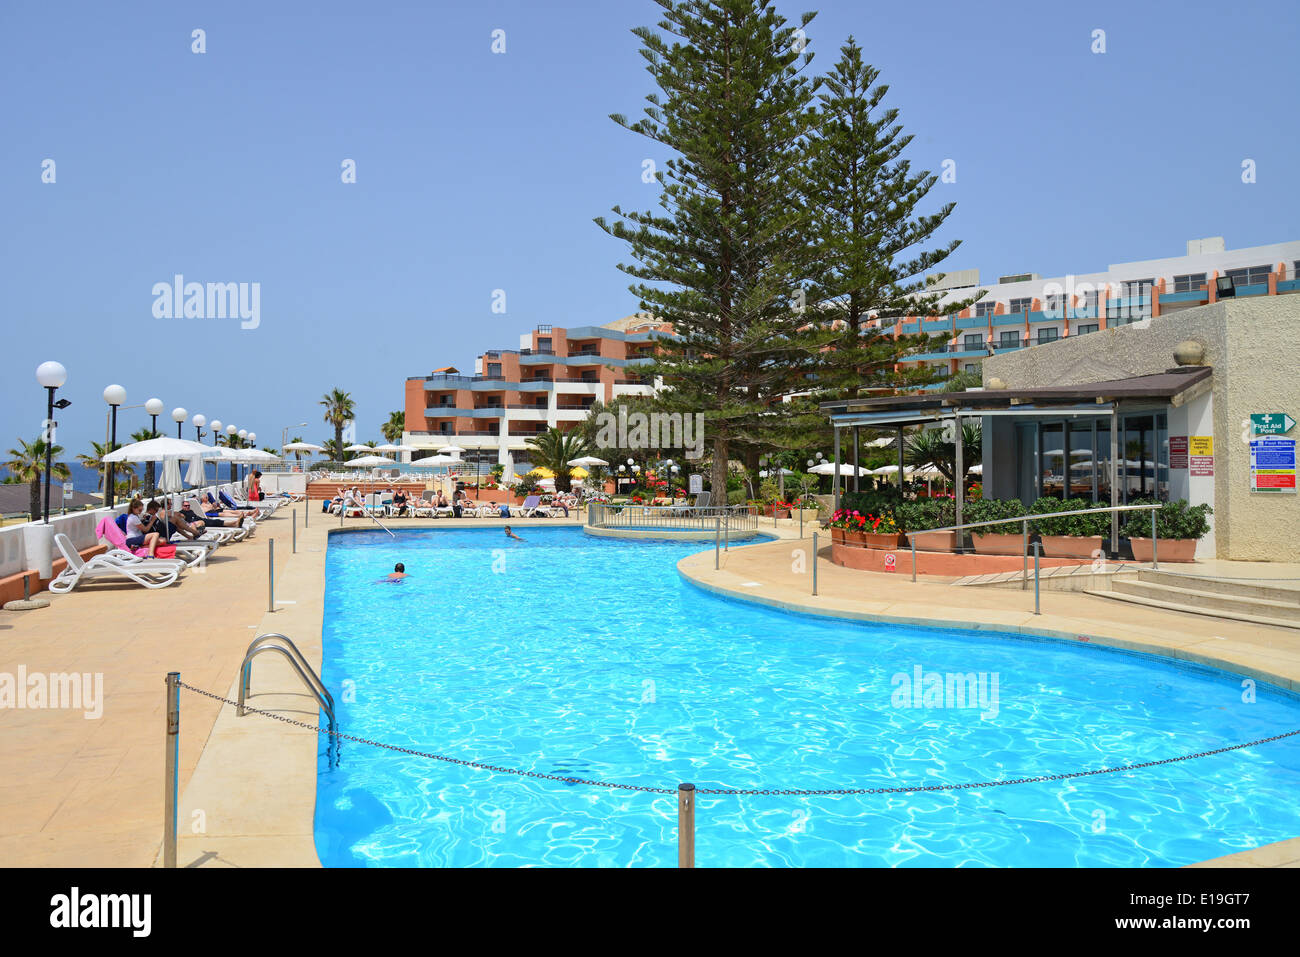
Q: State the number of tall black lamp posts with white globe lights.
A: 9